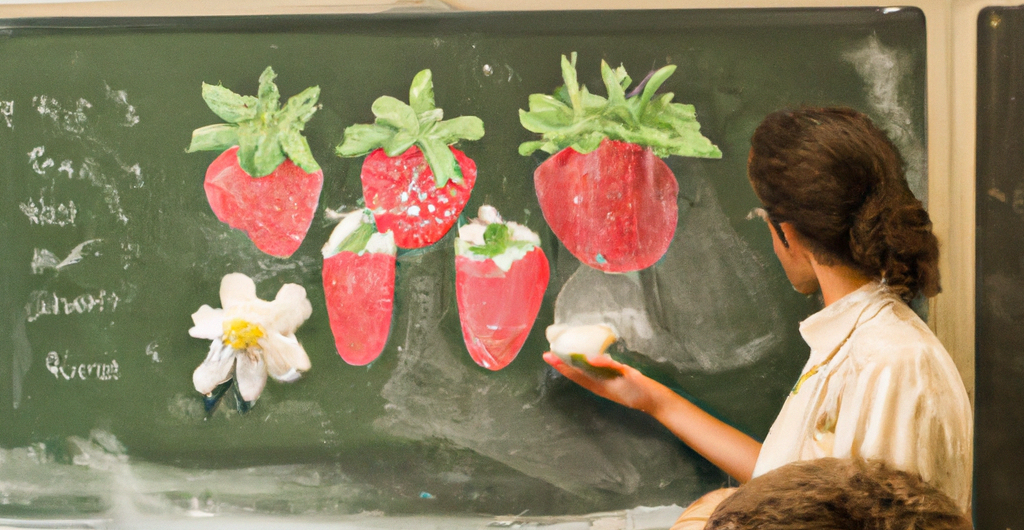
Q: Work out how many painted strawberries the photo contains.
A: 5